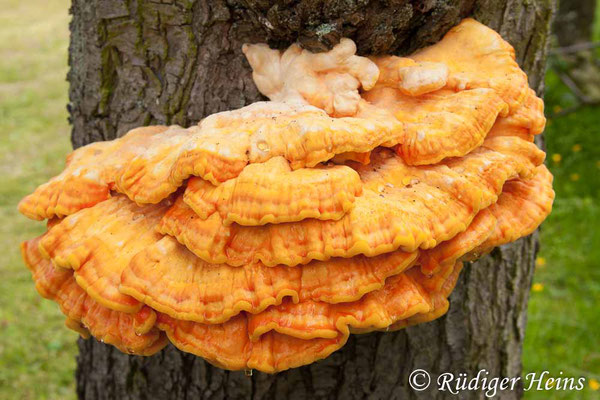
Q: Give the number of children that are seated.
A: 0